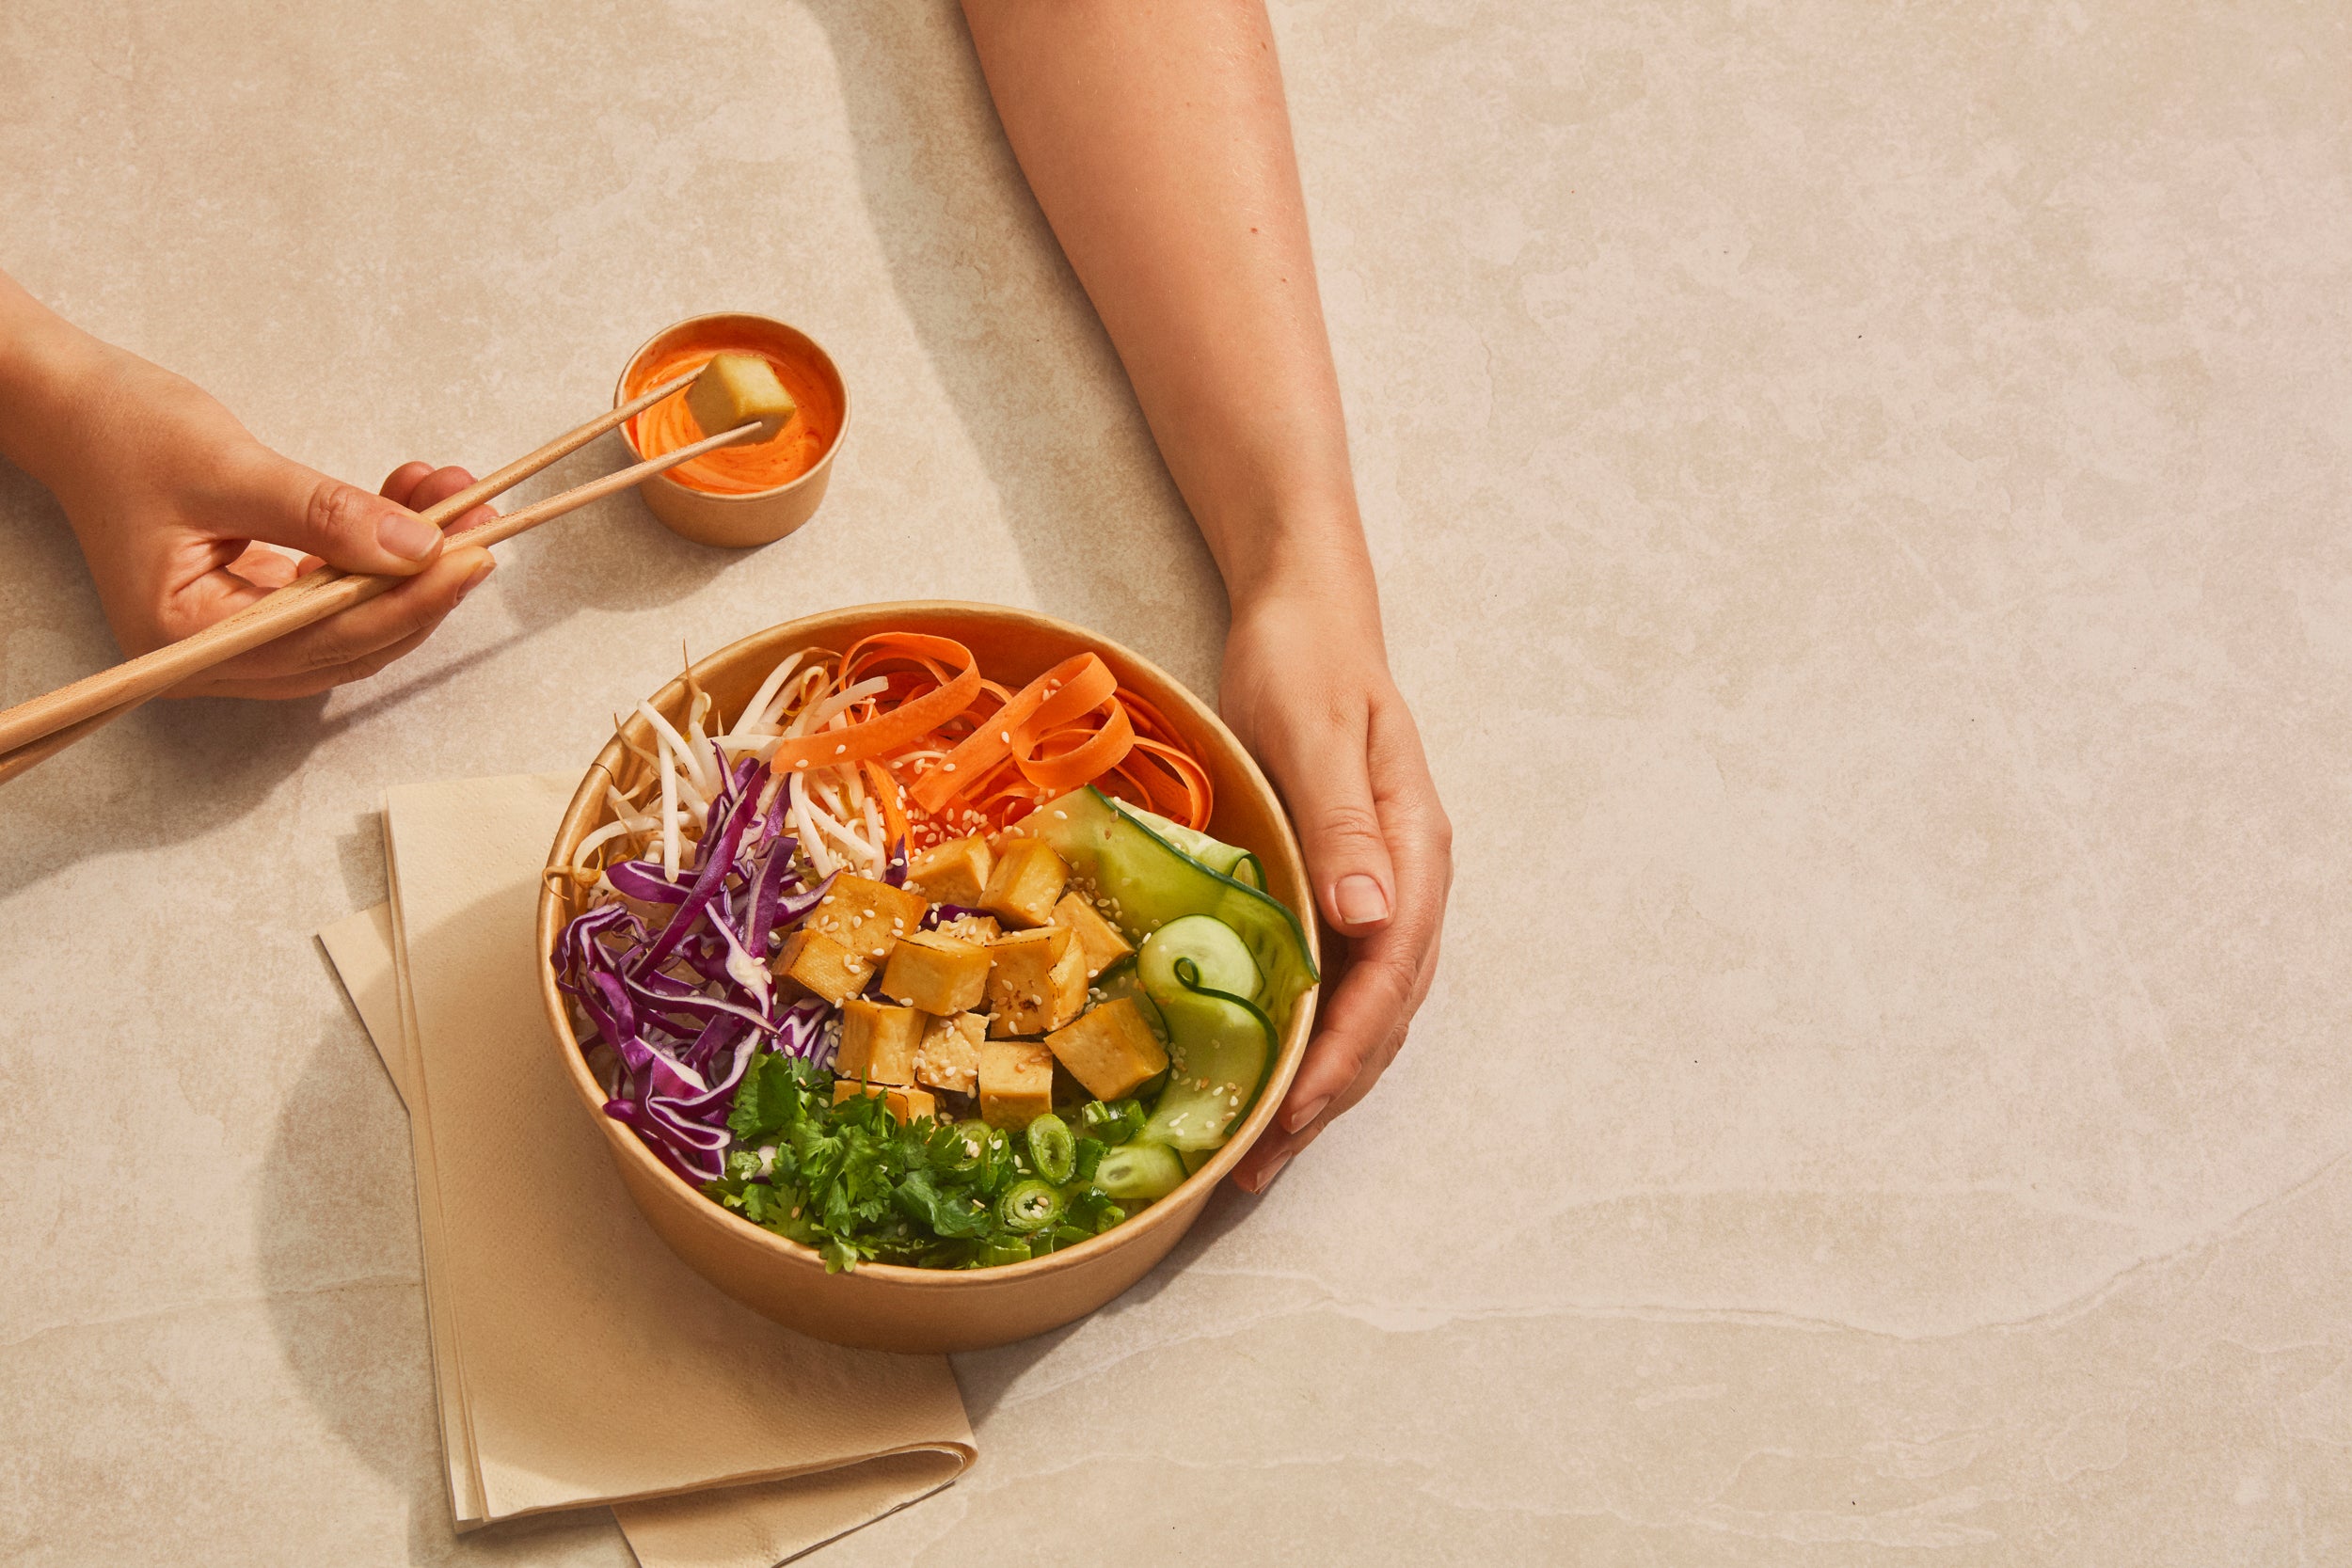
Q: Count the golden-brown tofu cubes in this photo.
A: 14